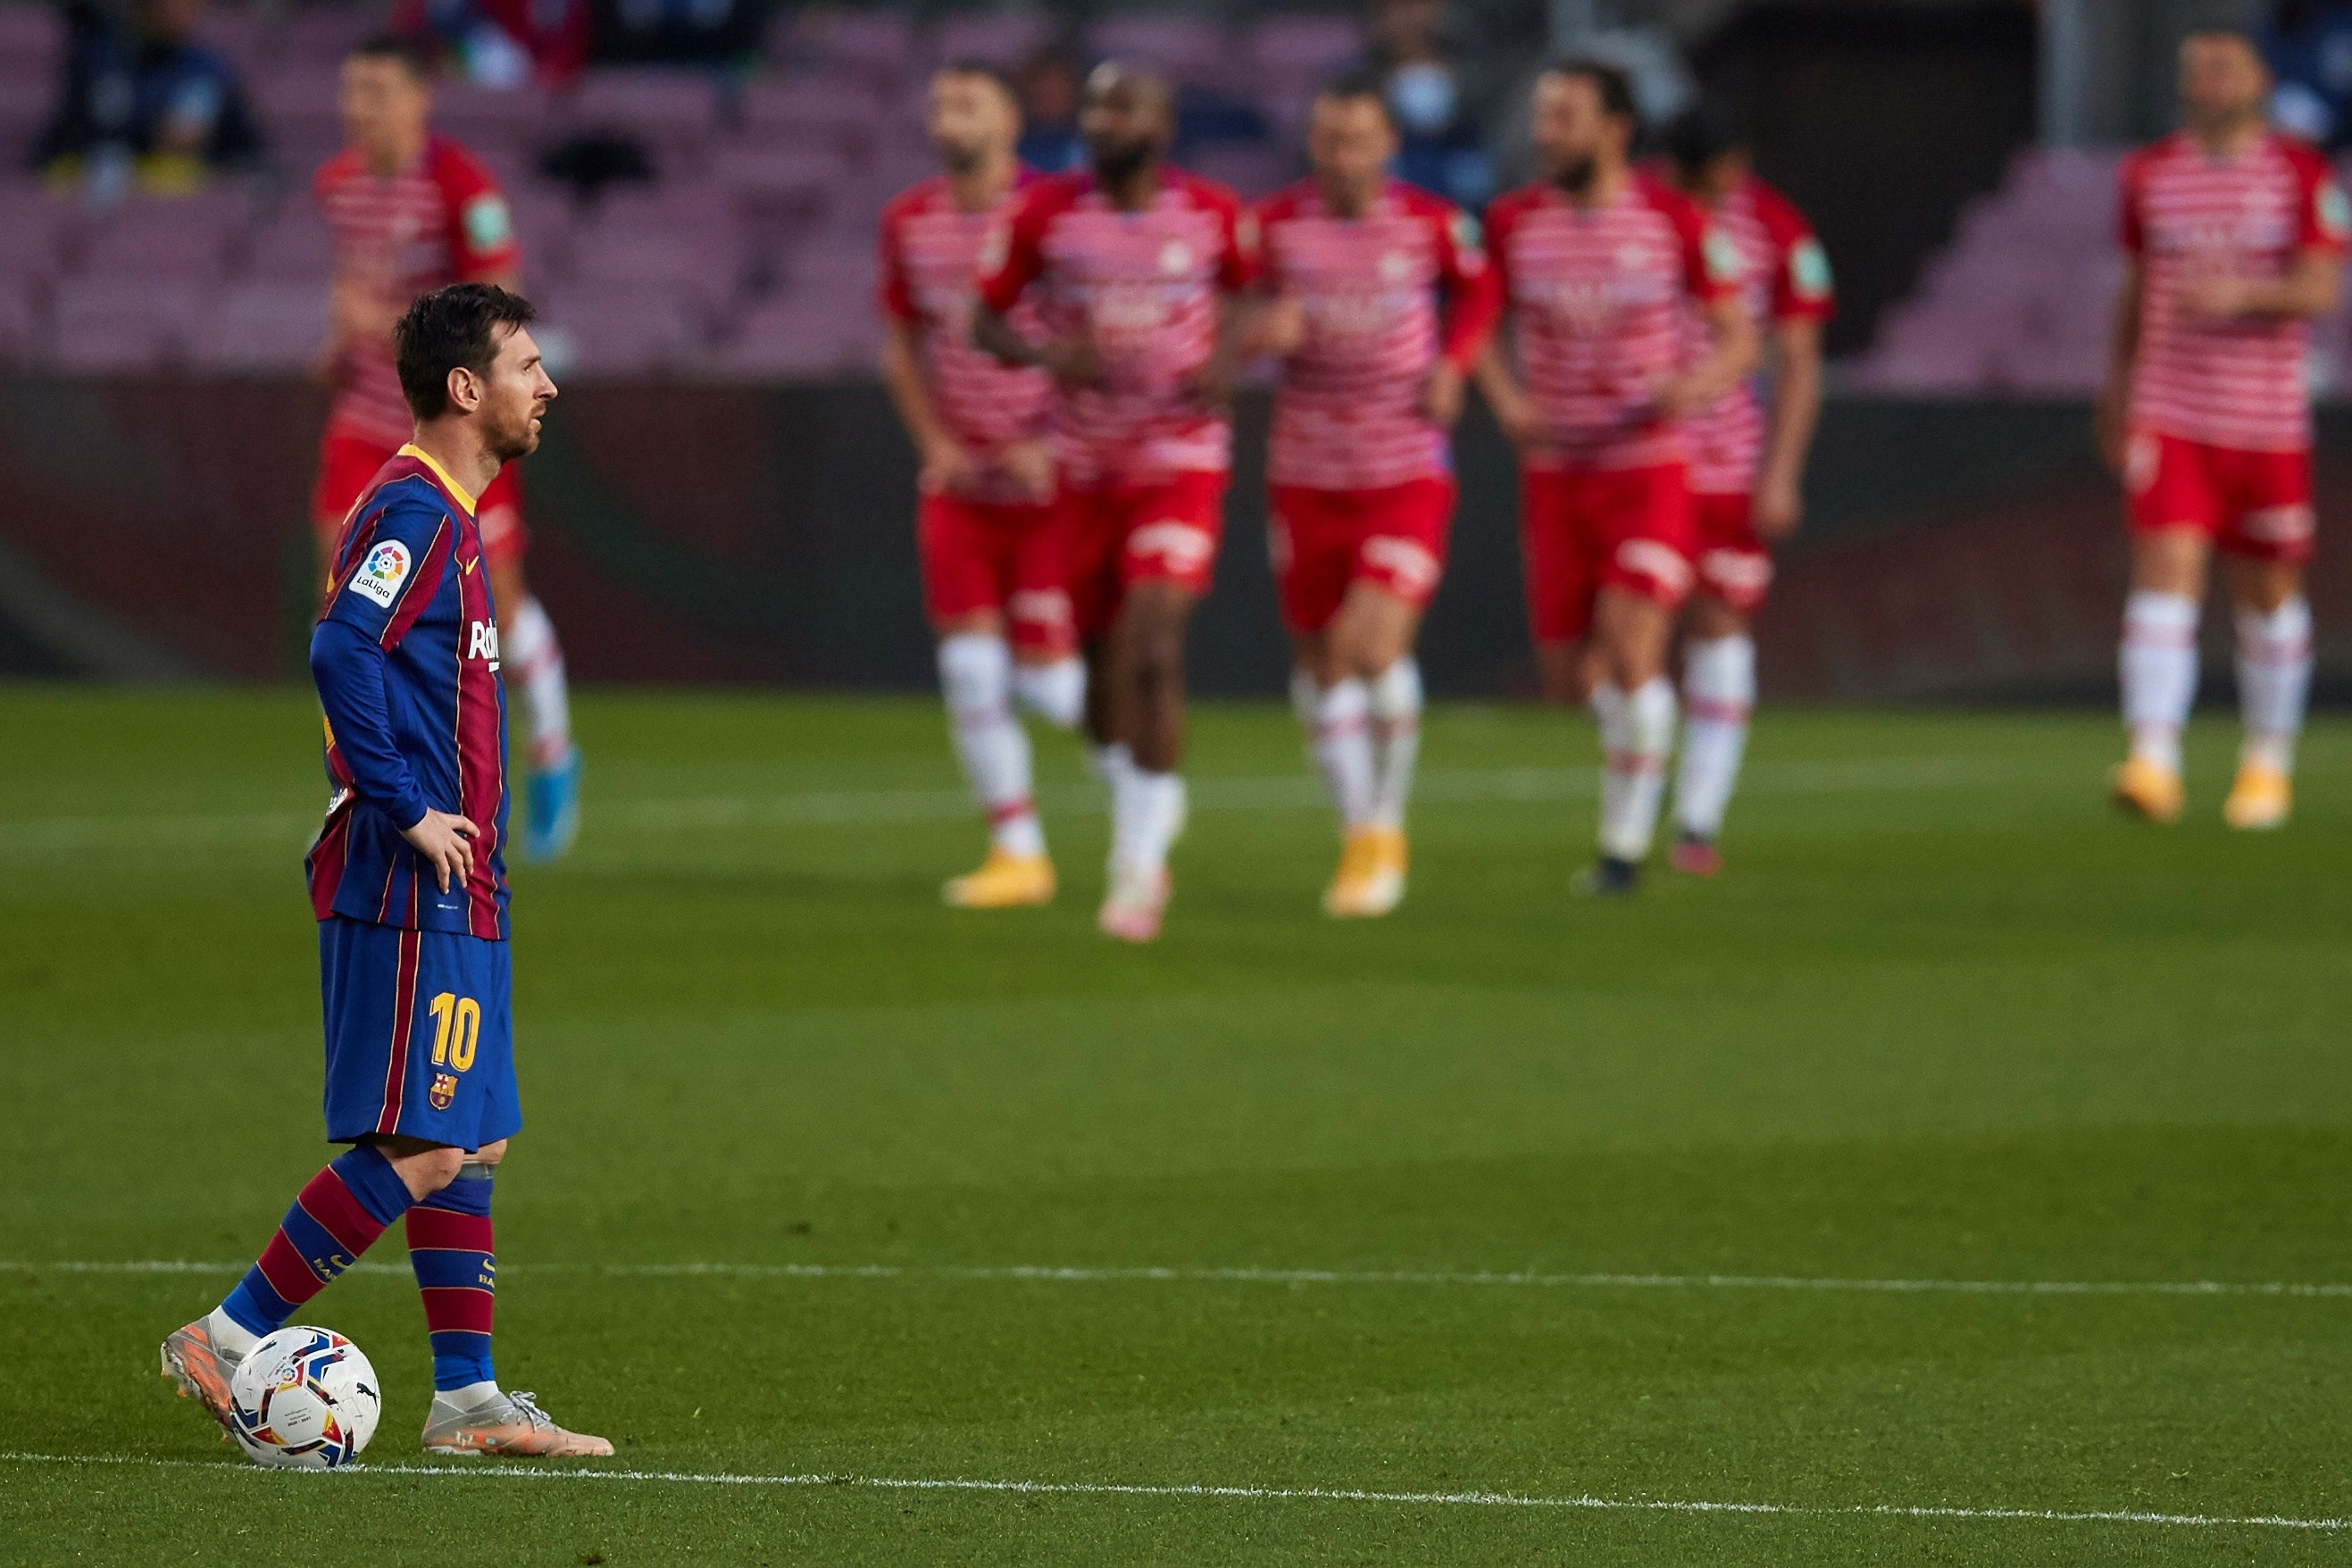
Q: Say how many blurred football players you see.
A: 7